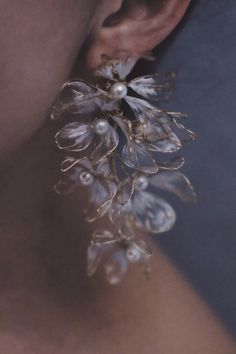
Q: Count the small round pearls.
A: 5